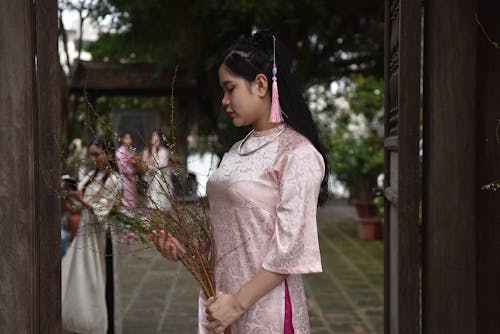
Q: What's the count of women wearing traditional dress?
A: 4